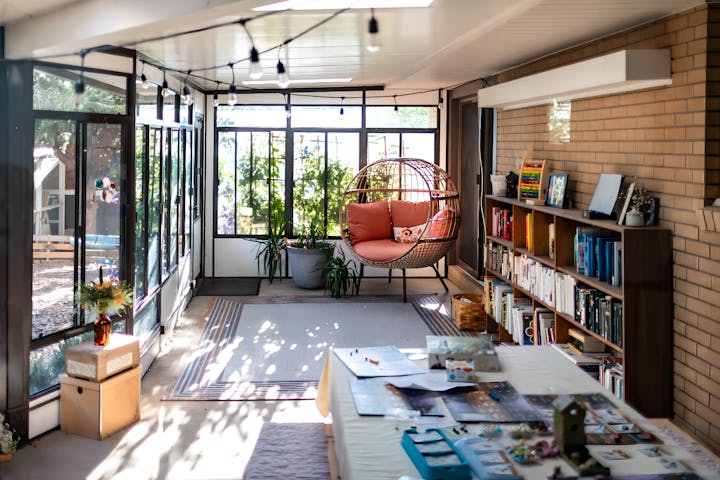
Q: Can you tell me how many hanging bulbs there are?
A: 13